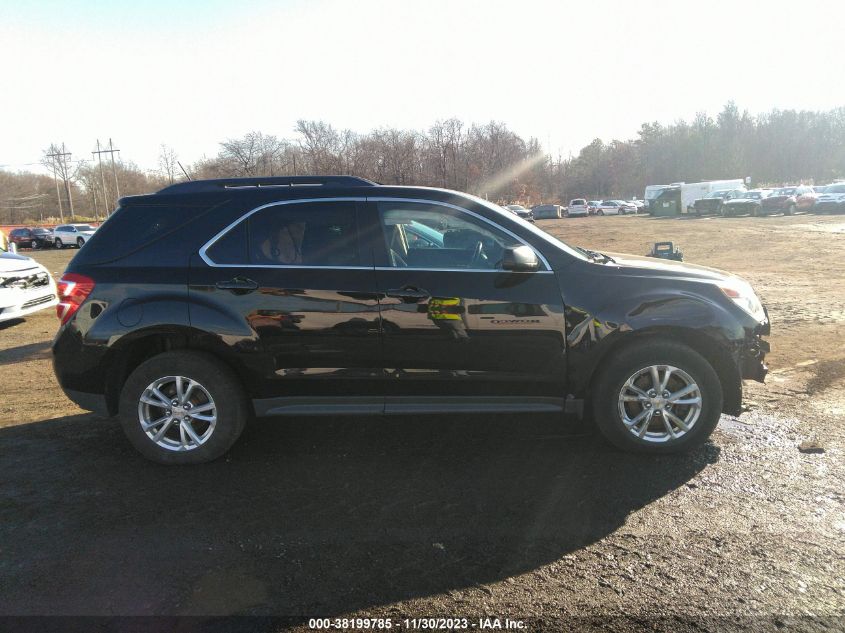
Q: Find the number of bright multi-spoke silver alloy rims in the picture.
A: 2